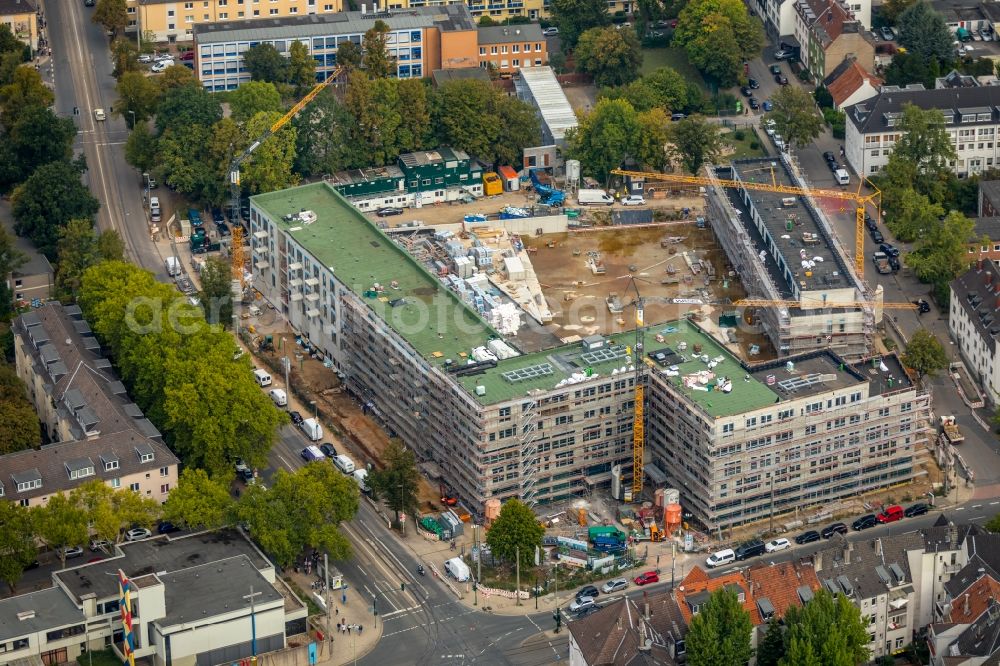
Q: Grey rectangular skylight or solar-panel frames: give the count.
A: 3